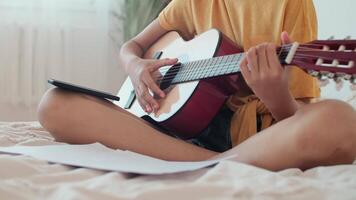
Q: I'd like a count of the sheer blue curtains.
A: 0